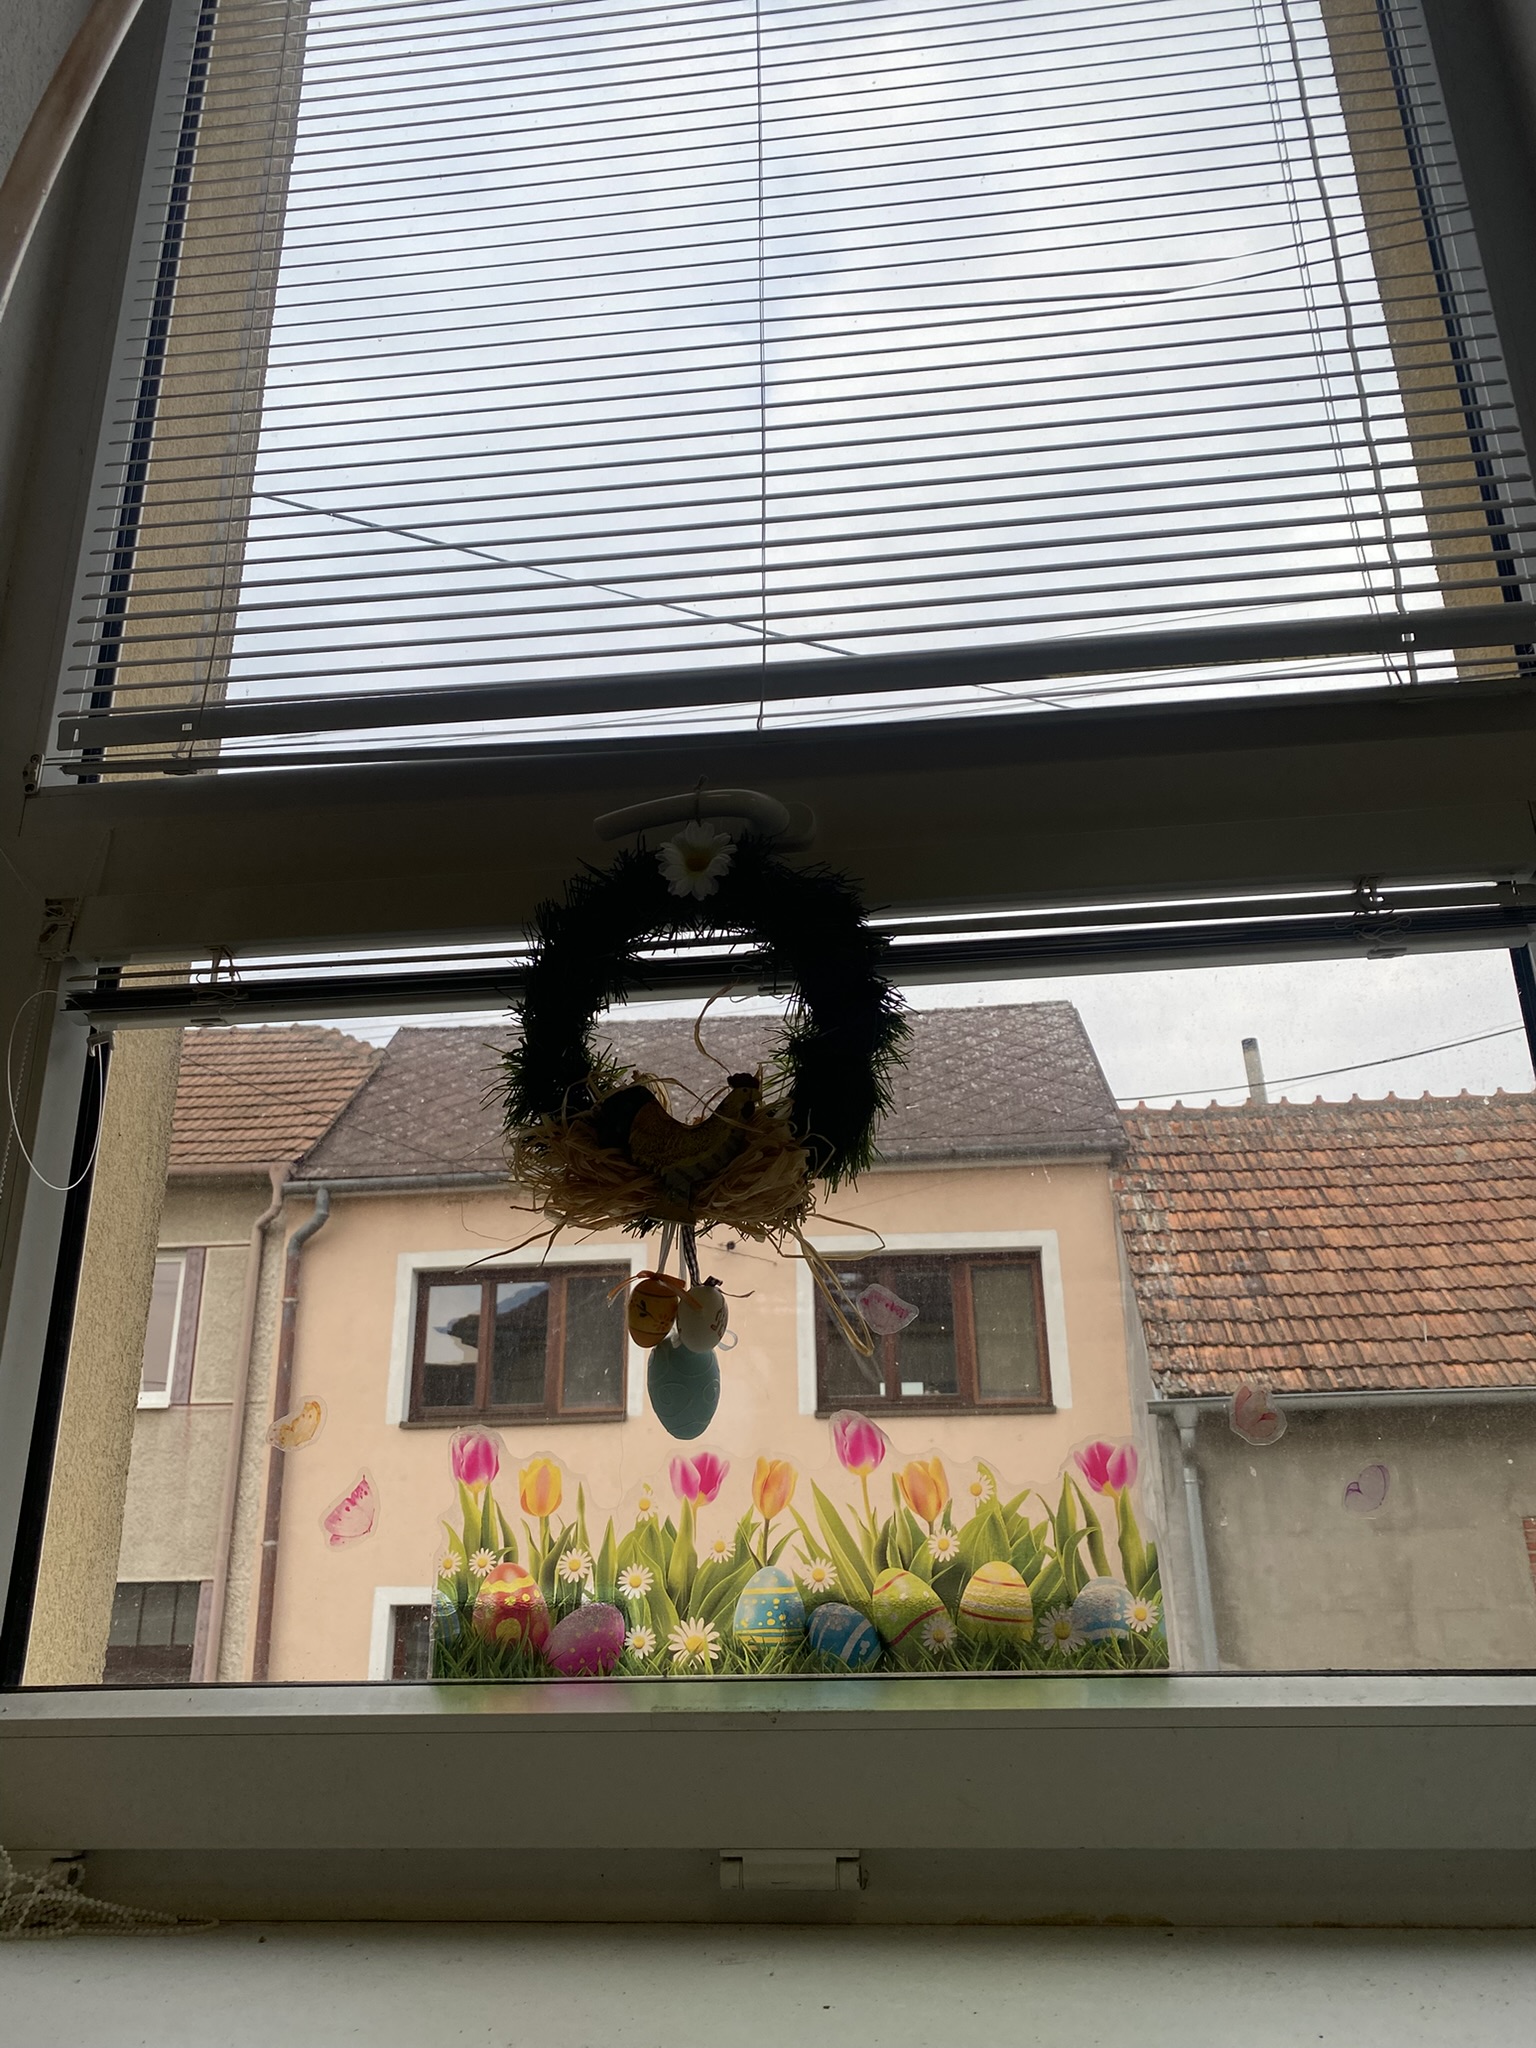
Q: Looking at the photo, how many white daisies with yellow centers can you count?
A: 15